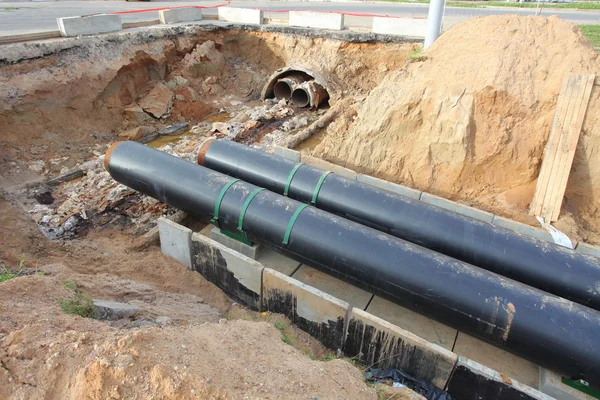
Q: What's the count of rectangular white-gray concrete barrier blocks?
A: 5